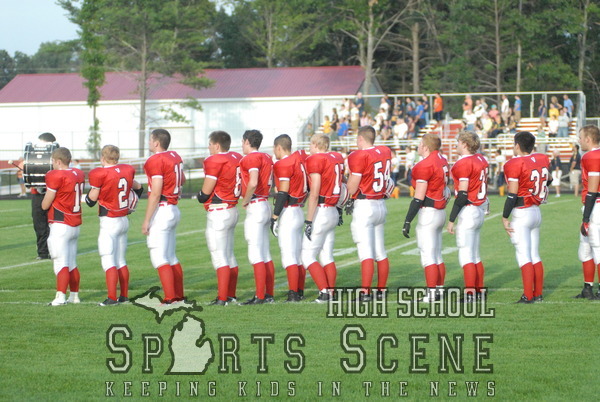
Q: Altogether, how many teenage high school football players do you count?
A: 12